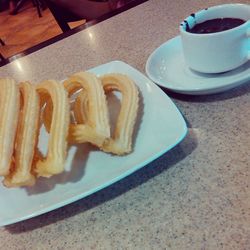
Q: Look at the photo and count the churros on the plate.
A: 5